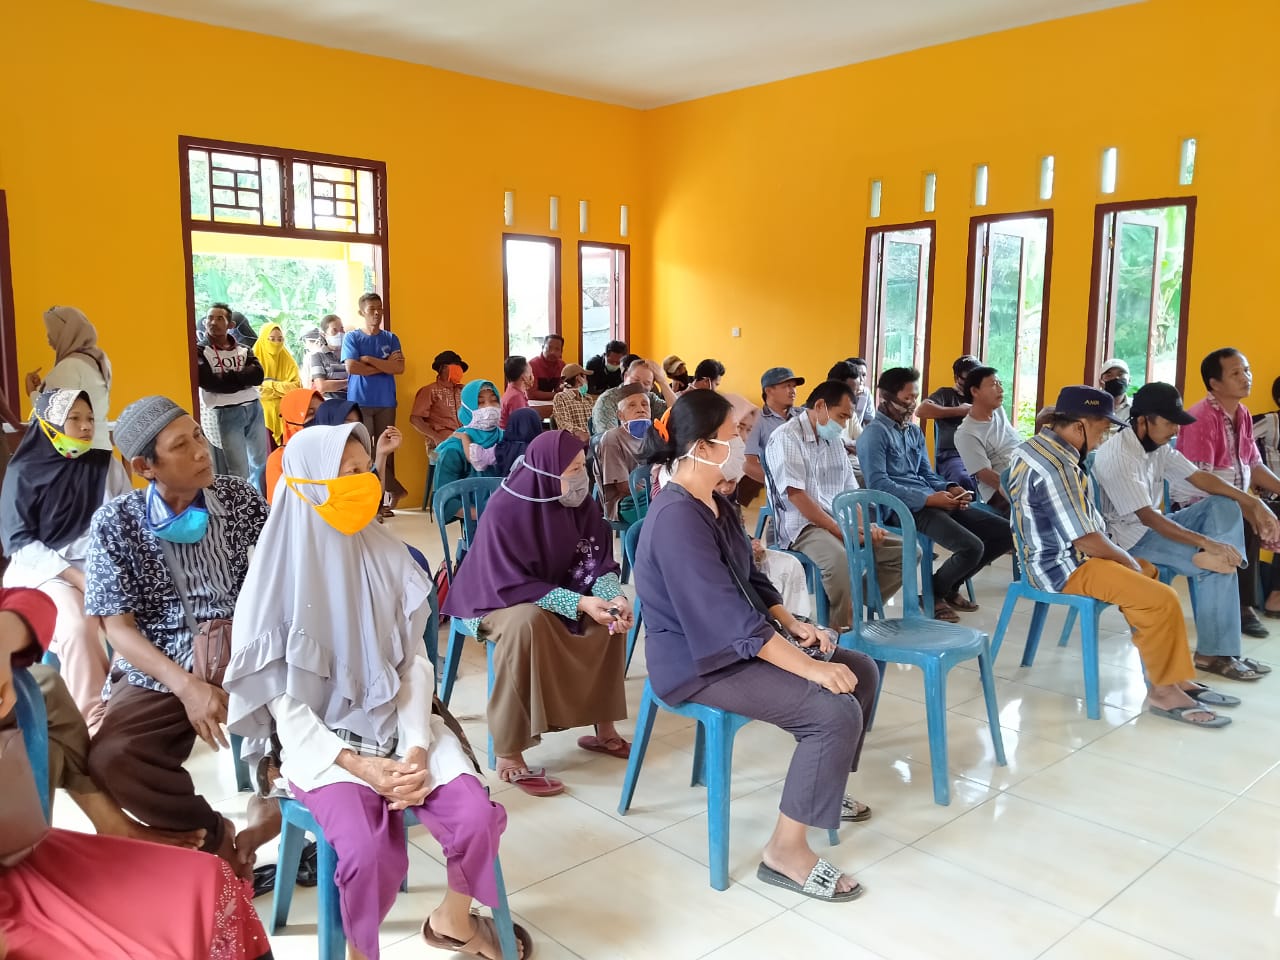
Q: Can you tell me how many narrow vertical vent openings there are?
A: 10